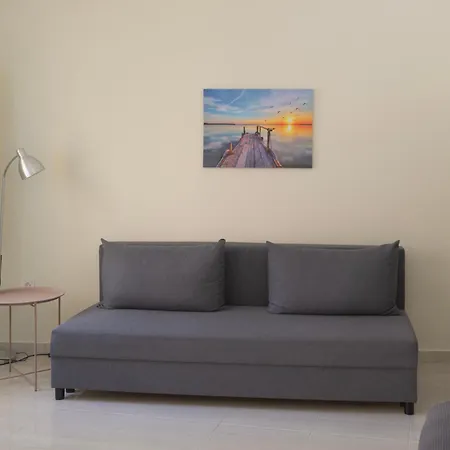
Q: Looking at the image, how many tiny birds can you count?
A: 9